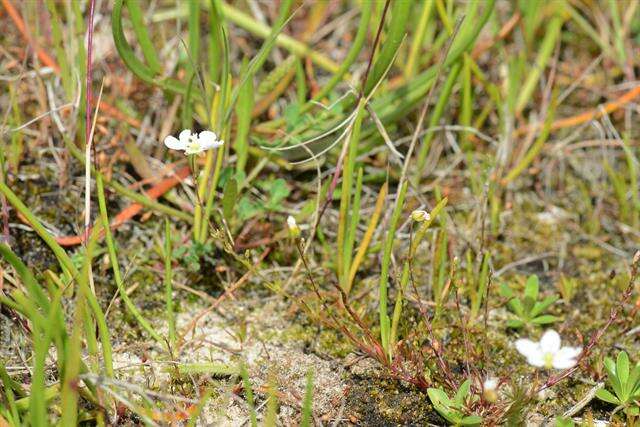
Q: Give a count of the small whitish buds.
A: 3